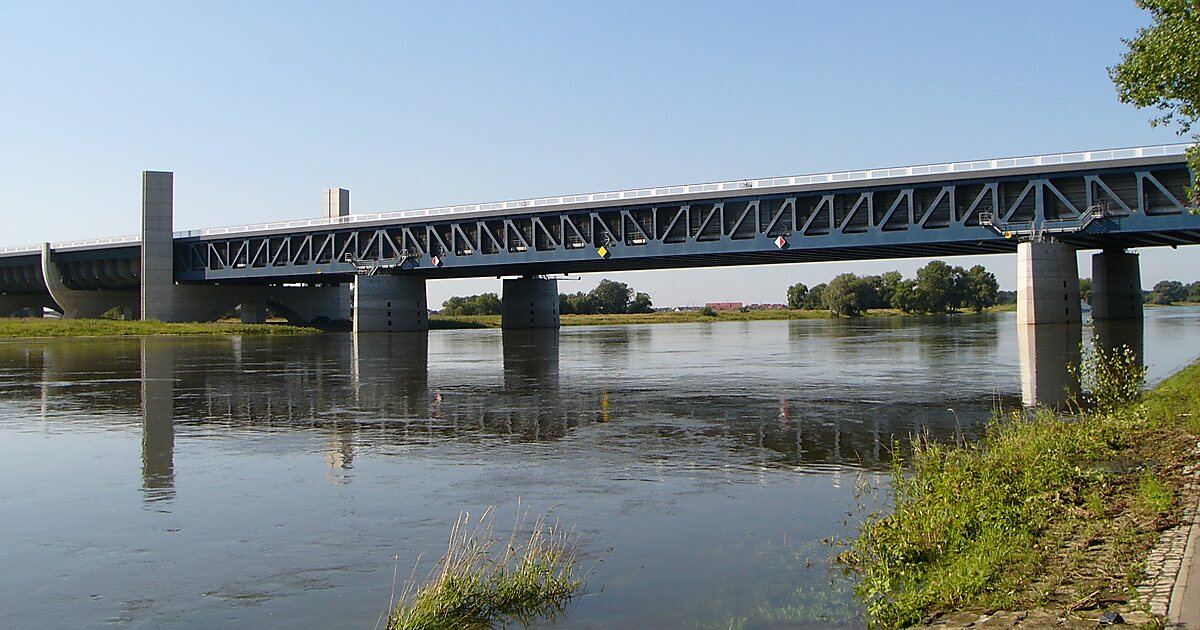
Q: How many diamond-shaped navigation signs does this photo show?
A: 3